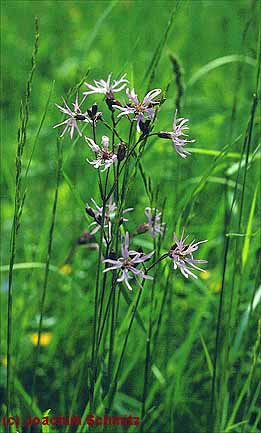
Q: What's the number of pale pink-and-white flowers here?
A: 9